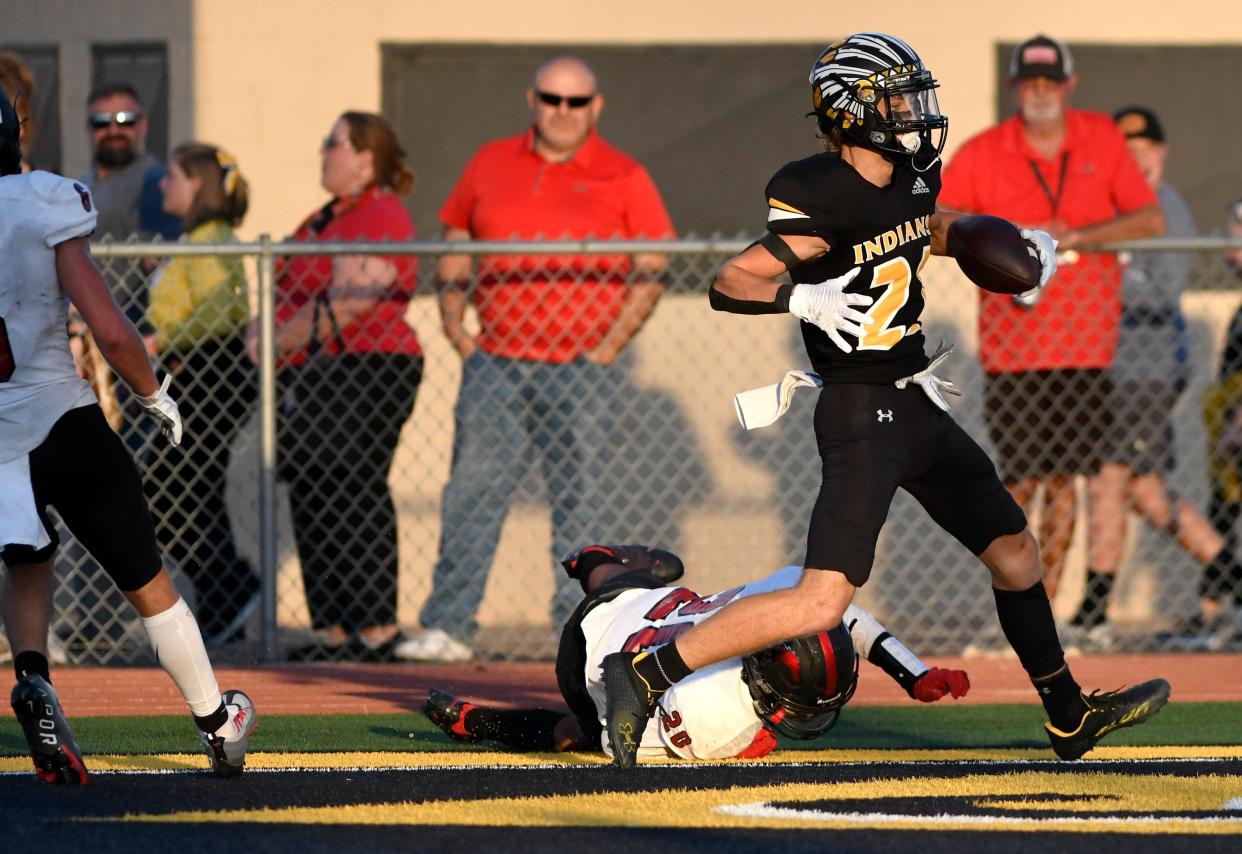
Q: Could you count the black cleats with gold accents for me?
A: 2